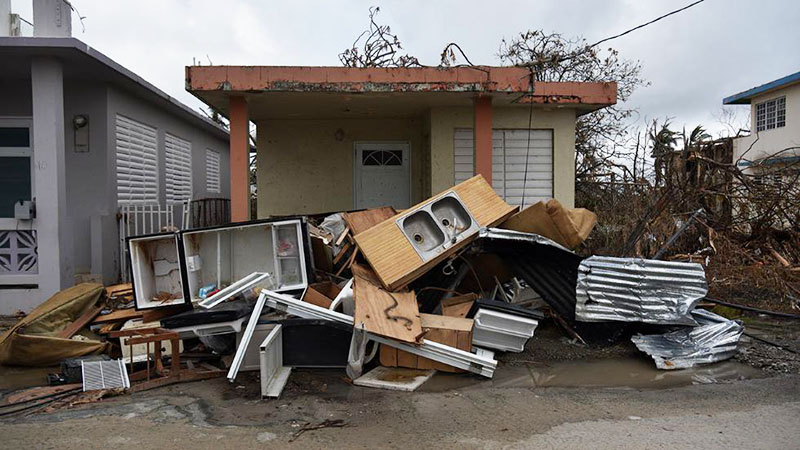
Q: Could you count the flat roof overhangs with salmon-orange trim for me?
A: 1